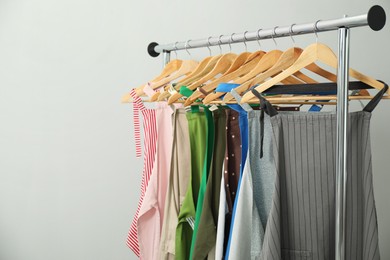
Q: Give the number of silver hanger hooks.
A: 10